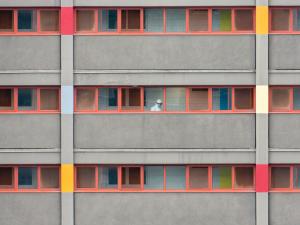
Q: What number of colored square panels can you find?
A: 6